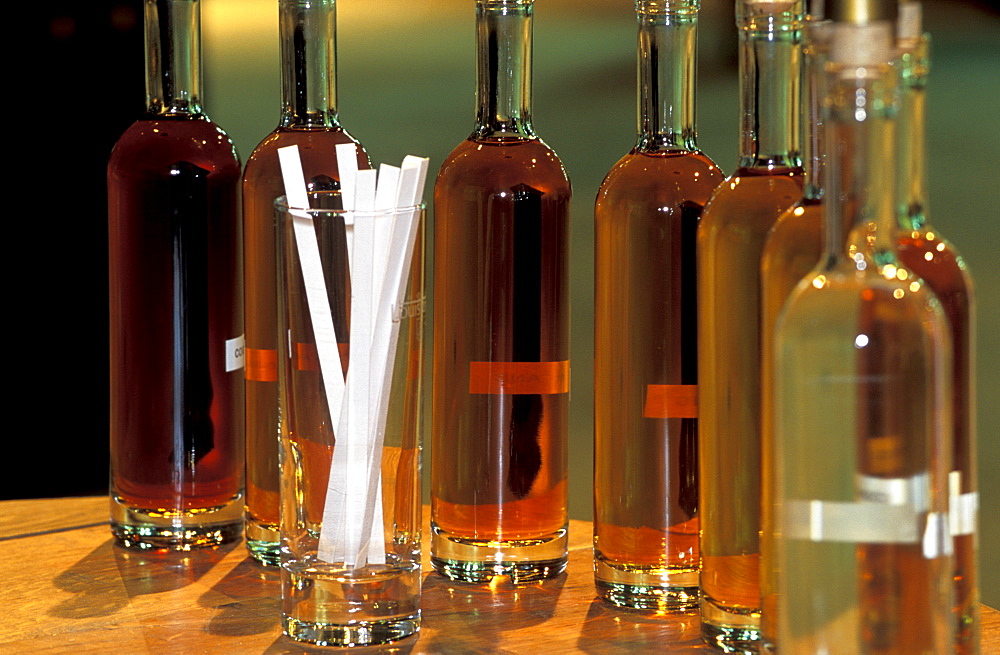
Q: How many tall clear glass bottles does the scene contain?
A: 8